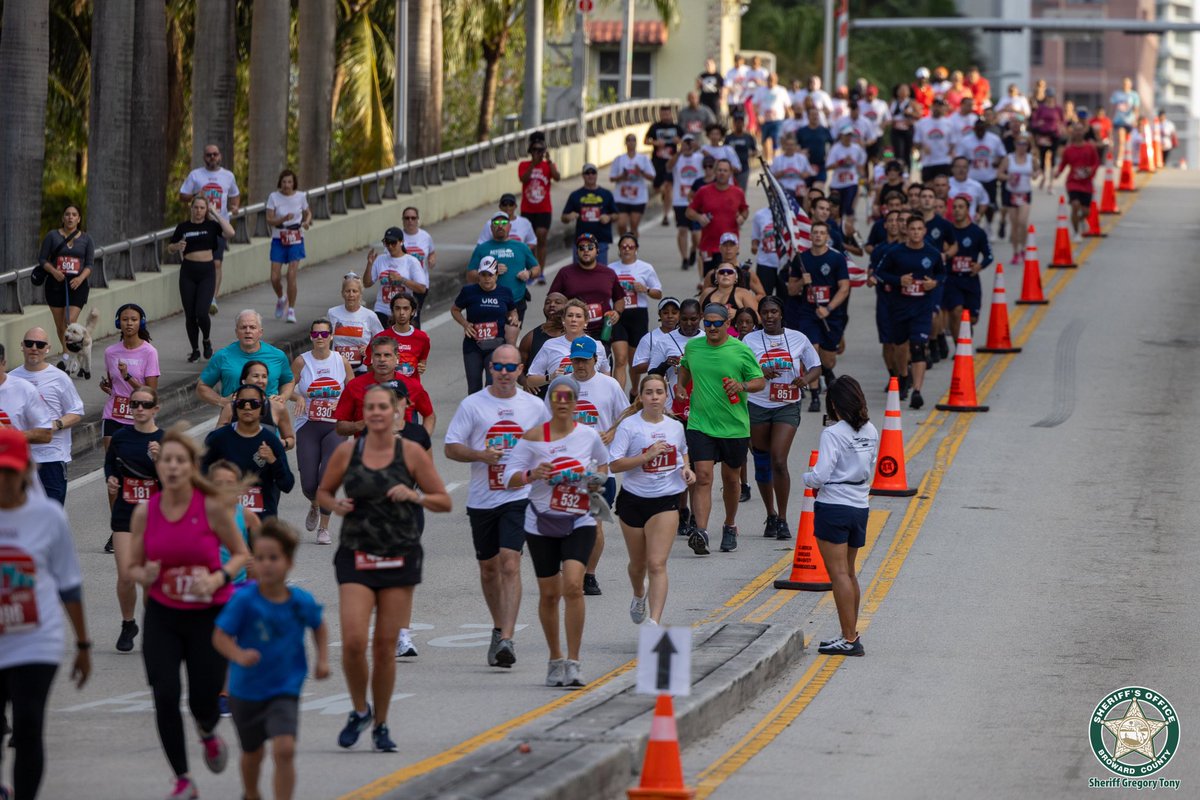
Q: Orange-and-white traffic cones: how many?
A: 12